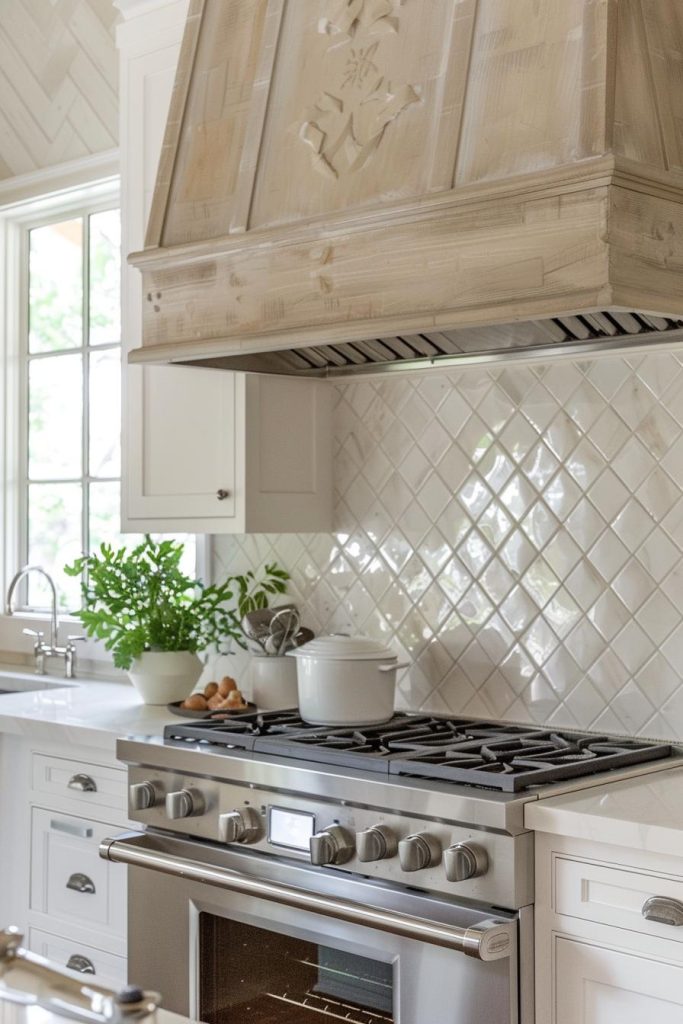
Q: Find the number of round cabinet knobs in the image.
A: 1